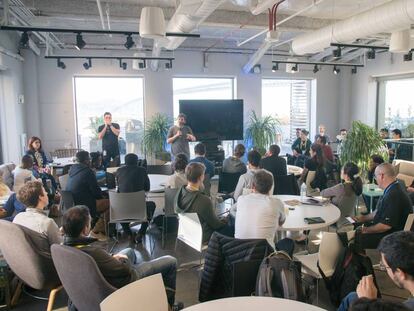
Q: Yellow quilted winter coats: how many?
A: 0